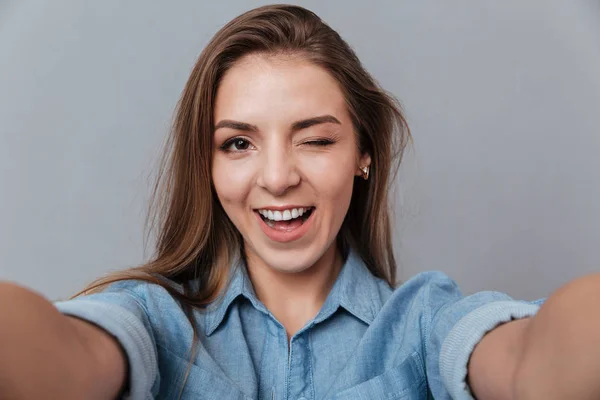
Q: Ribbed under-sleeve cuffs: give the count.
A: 2